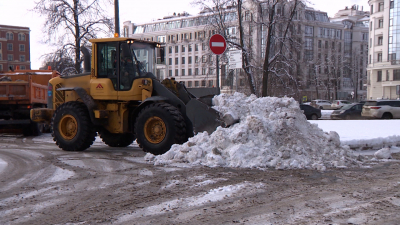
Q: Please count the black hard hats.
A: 0